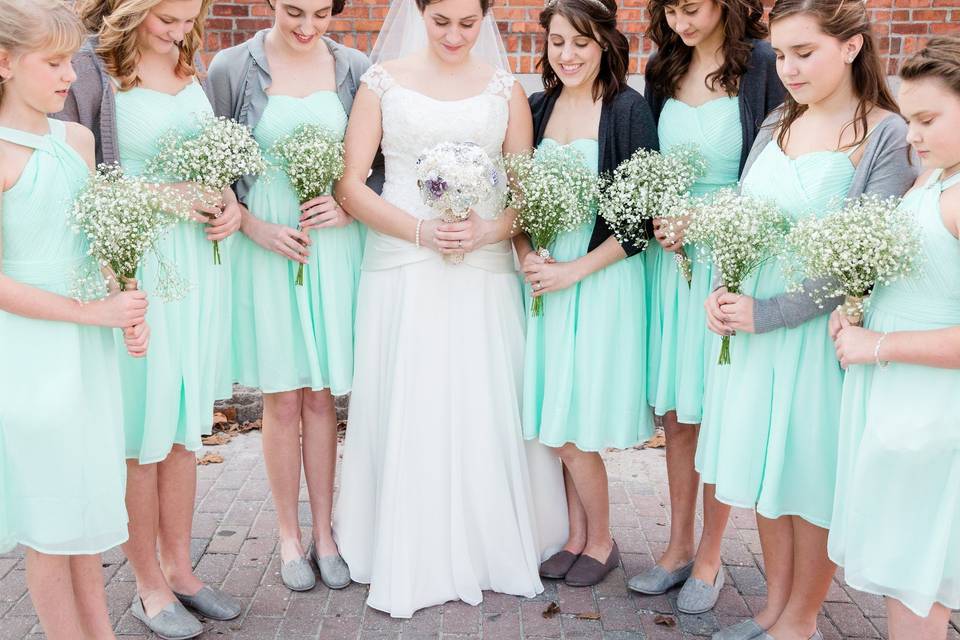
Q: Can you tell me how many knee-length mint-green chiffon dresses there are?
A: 7